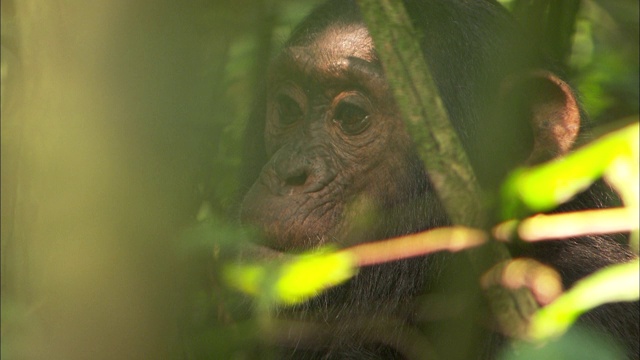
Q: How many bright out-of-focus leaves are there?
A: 3